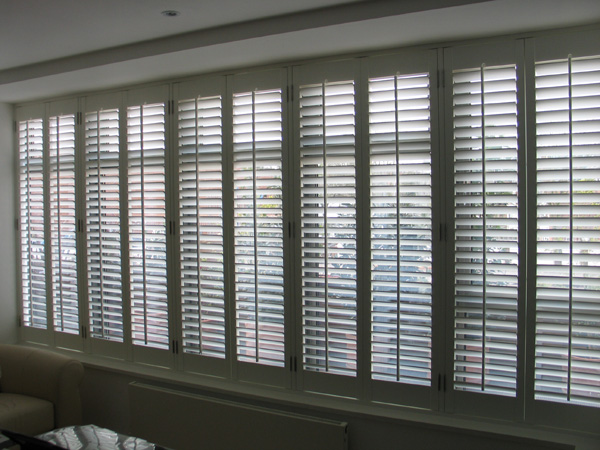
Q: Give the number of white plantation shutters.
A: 10